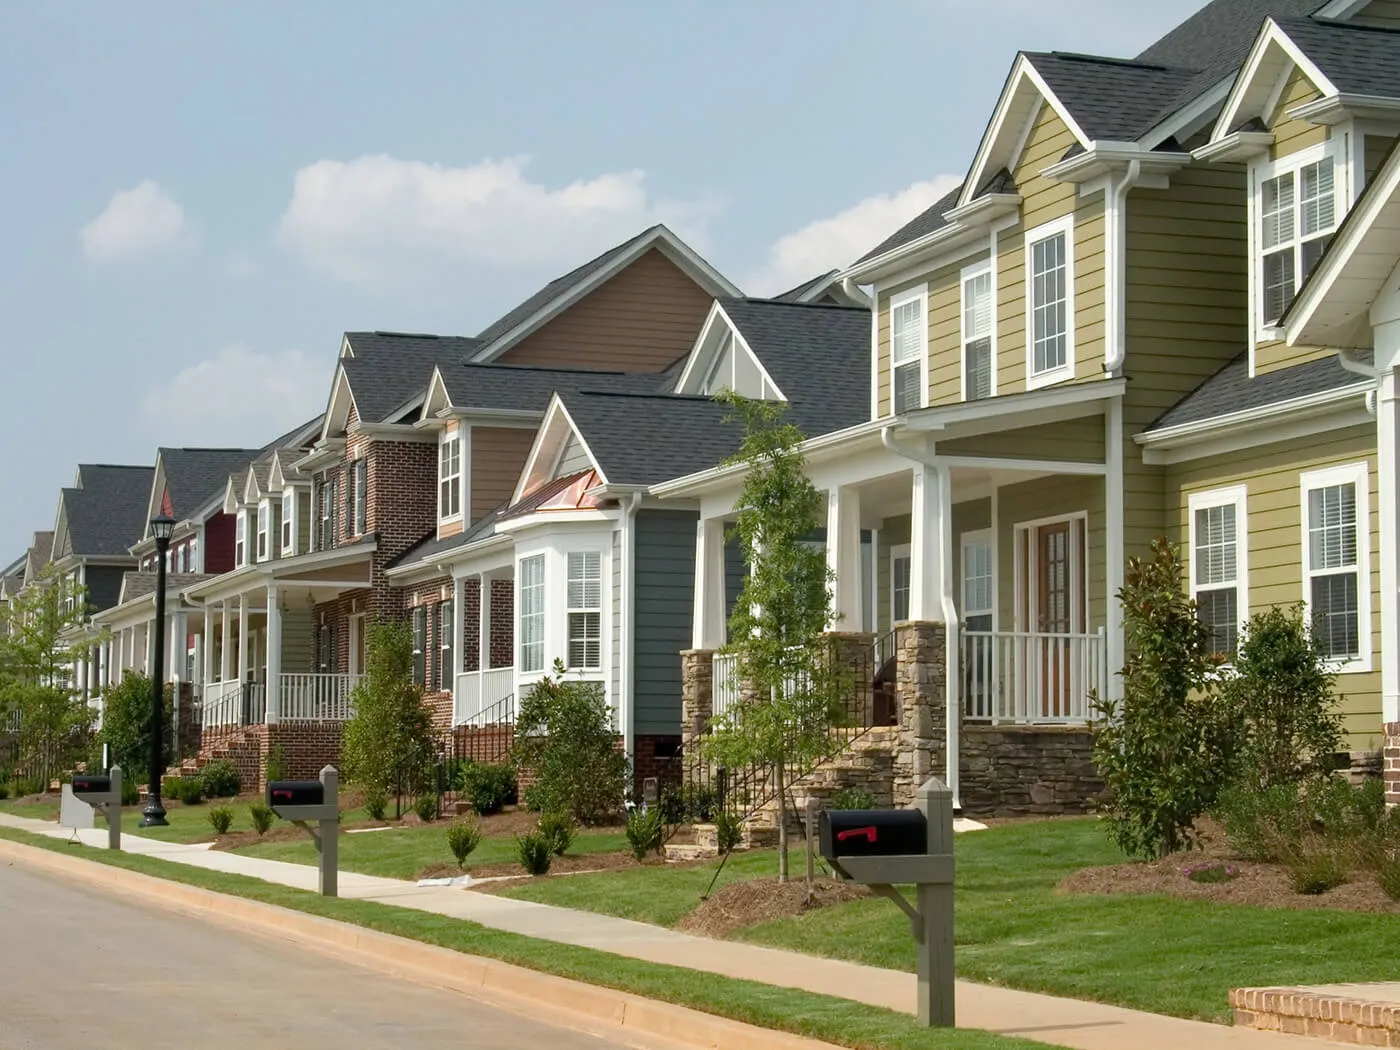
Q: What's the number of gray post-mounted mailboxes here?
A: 3